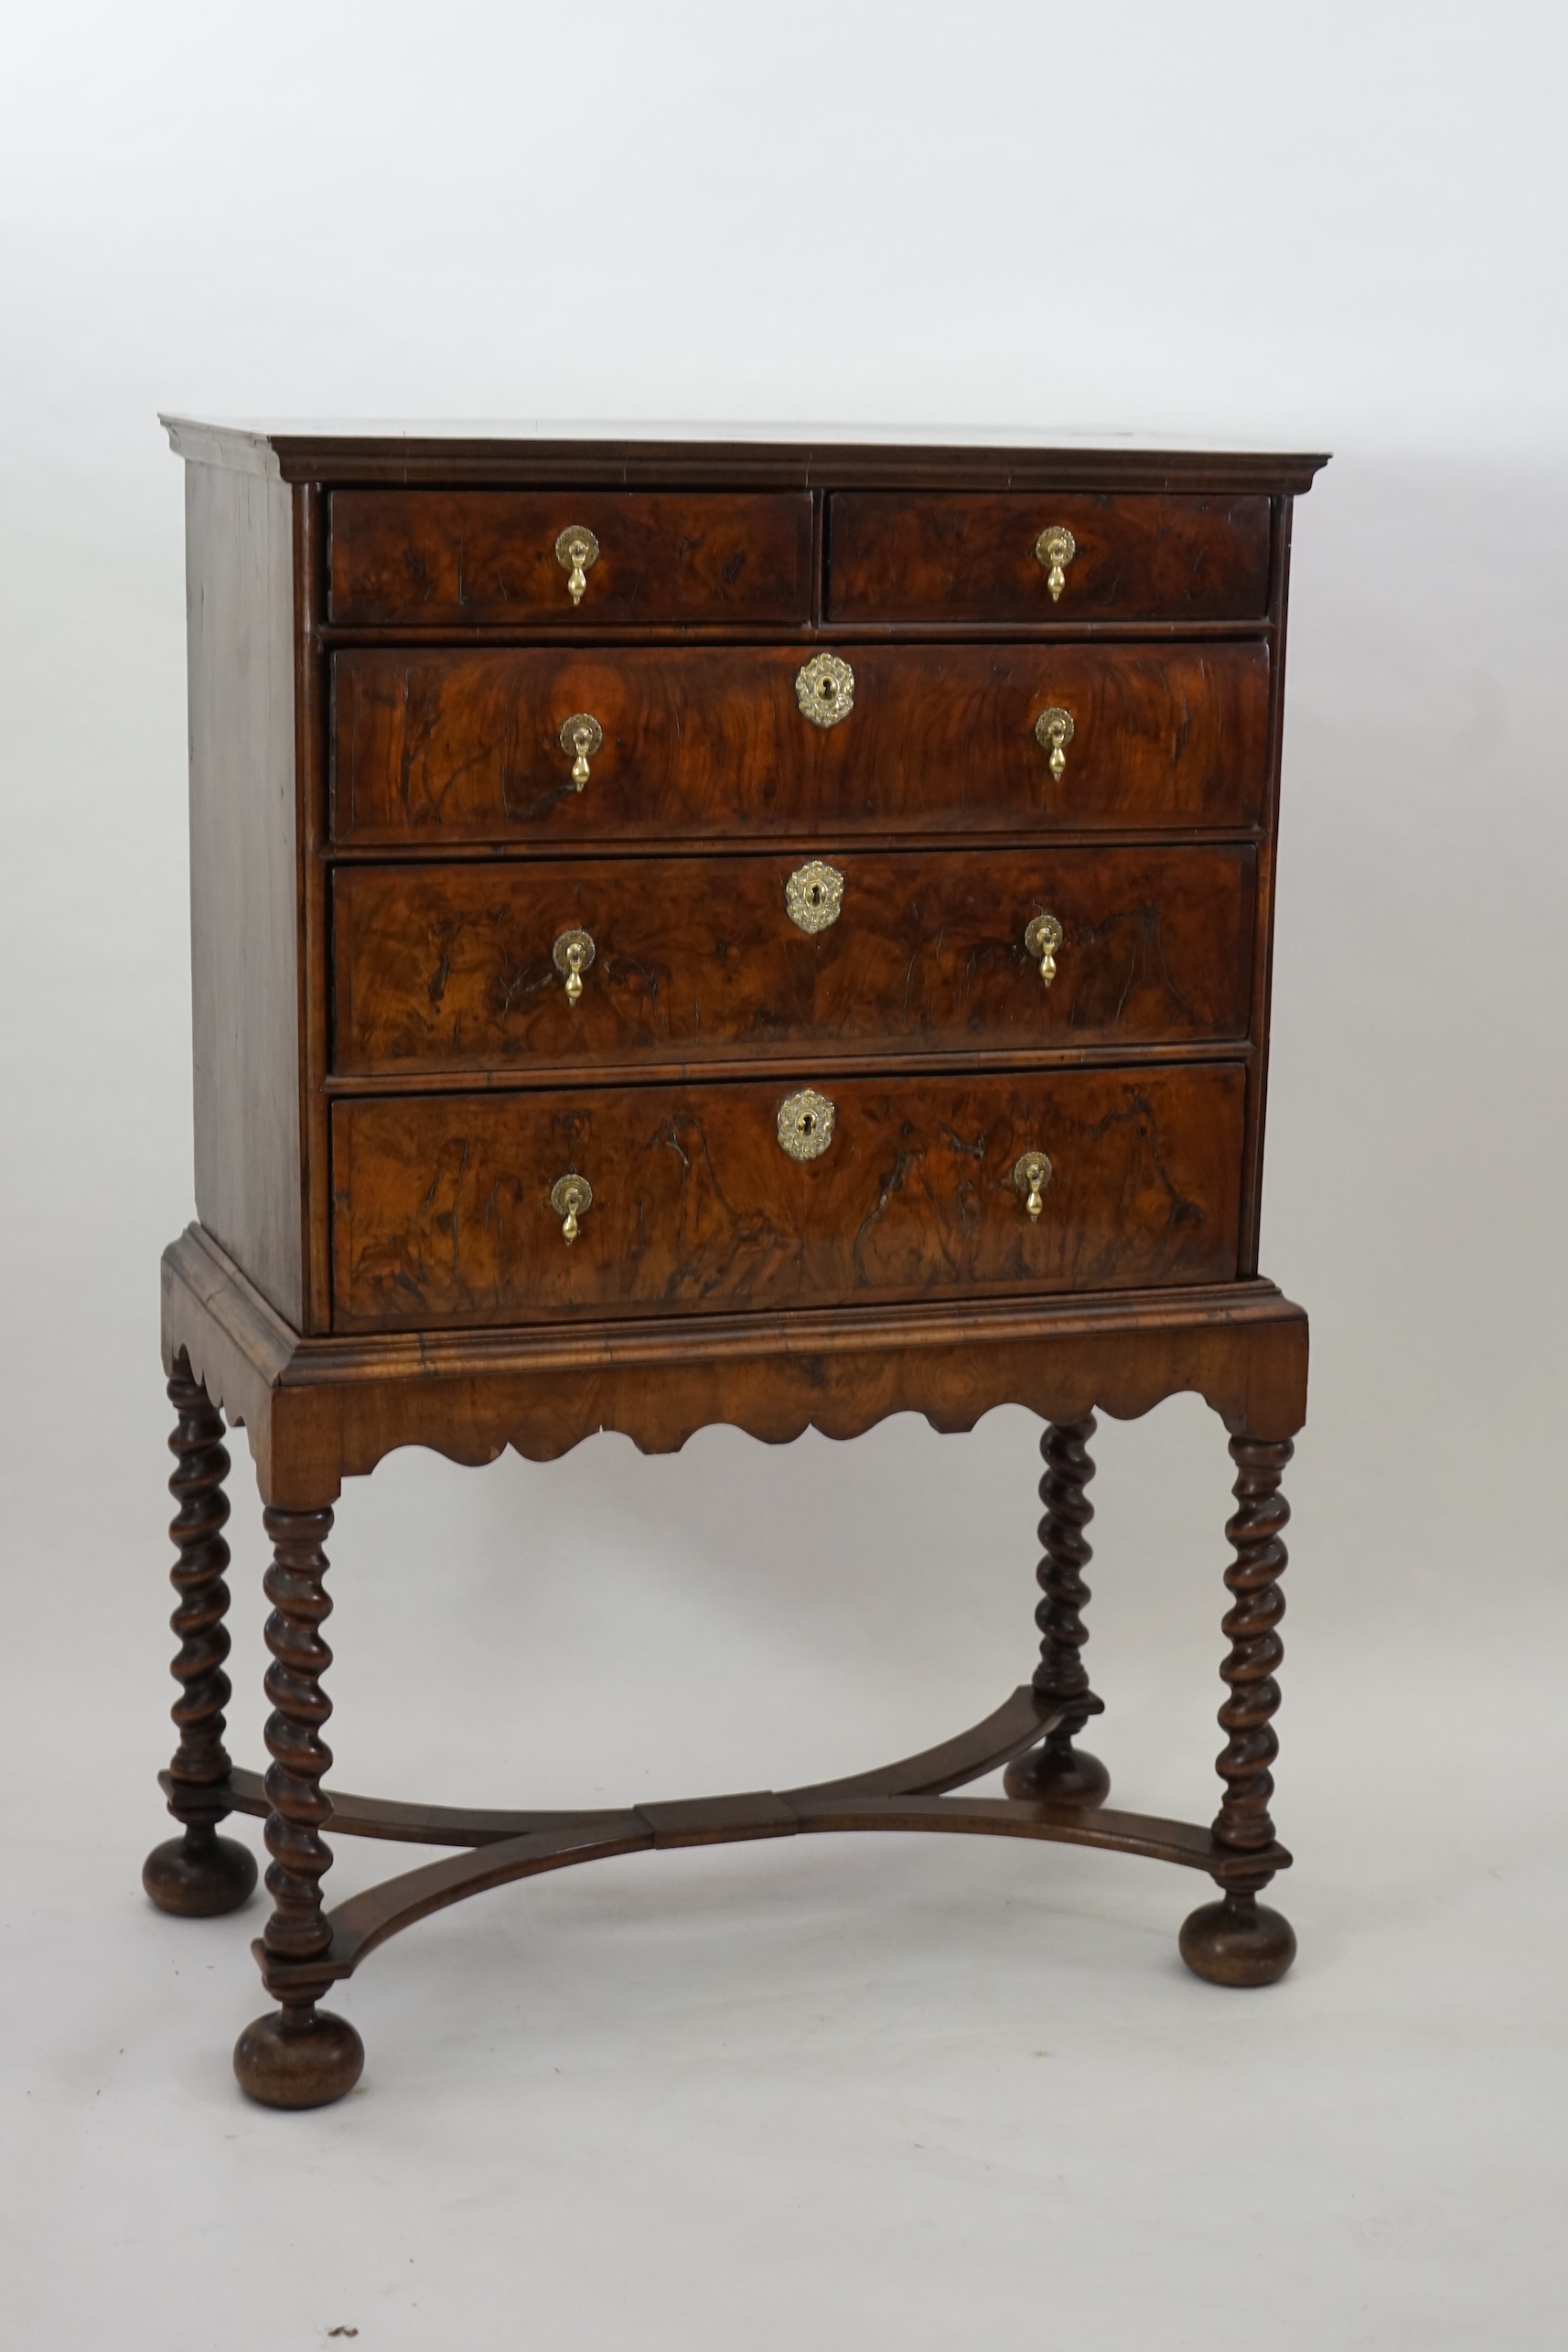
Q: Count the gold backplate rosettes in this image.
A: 8